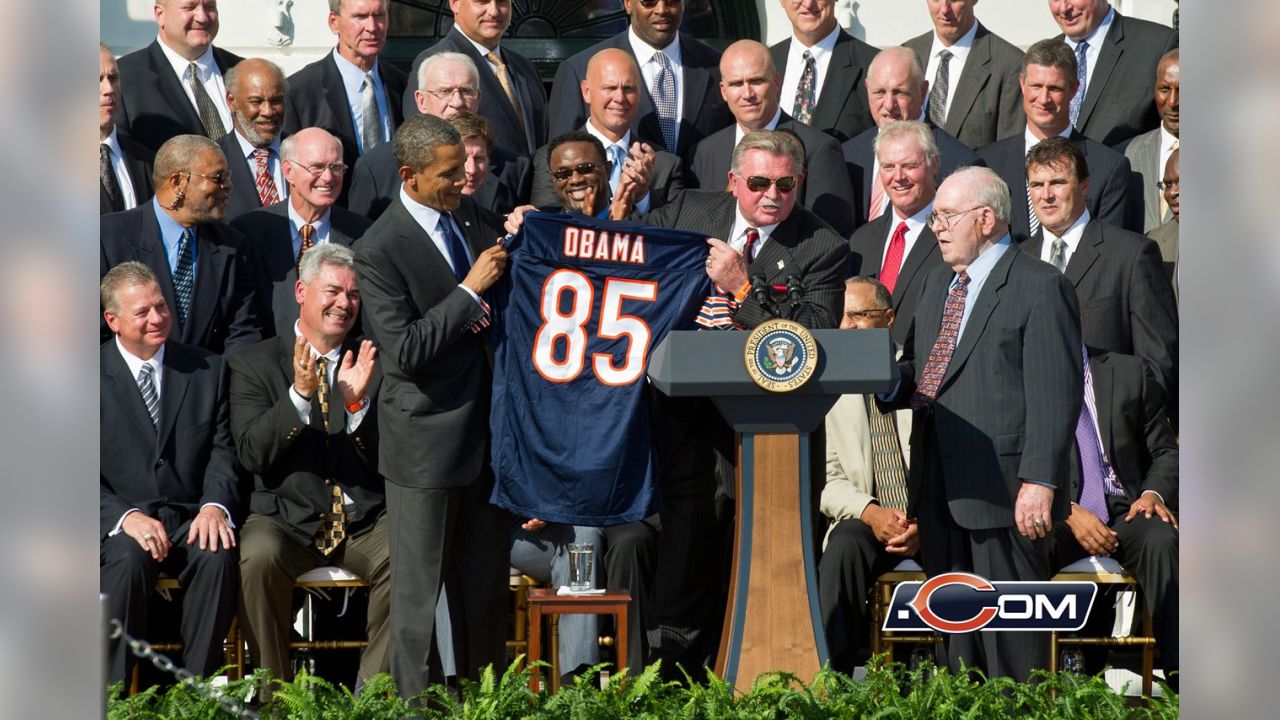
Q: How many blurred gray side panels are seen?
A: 2